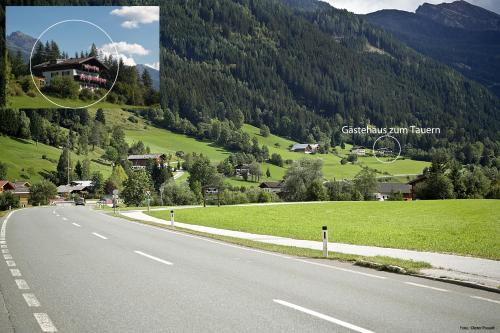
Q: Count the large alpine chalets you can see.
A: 1